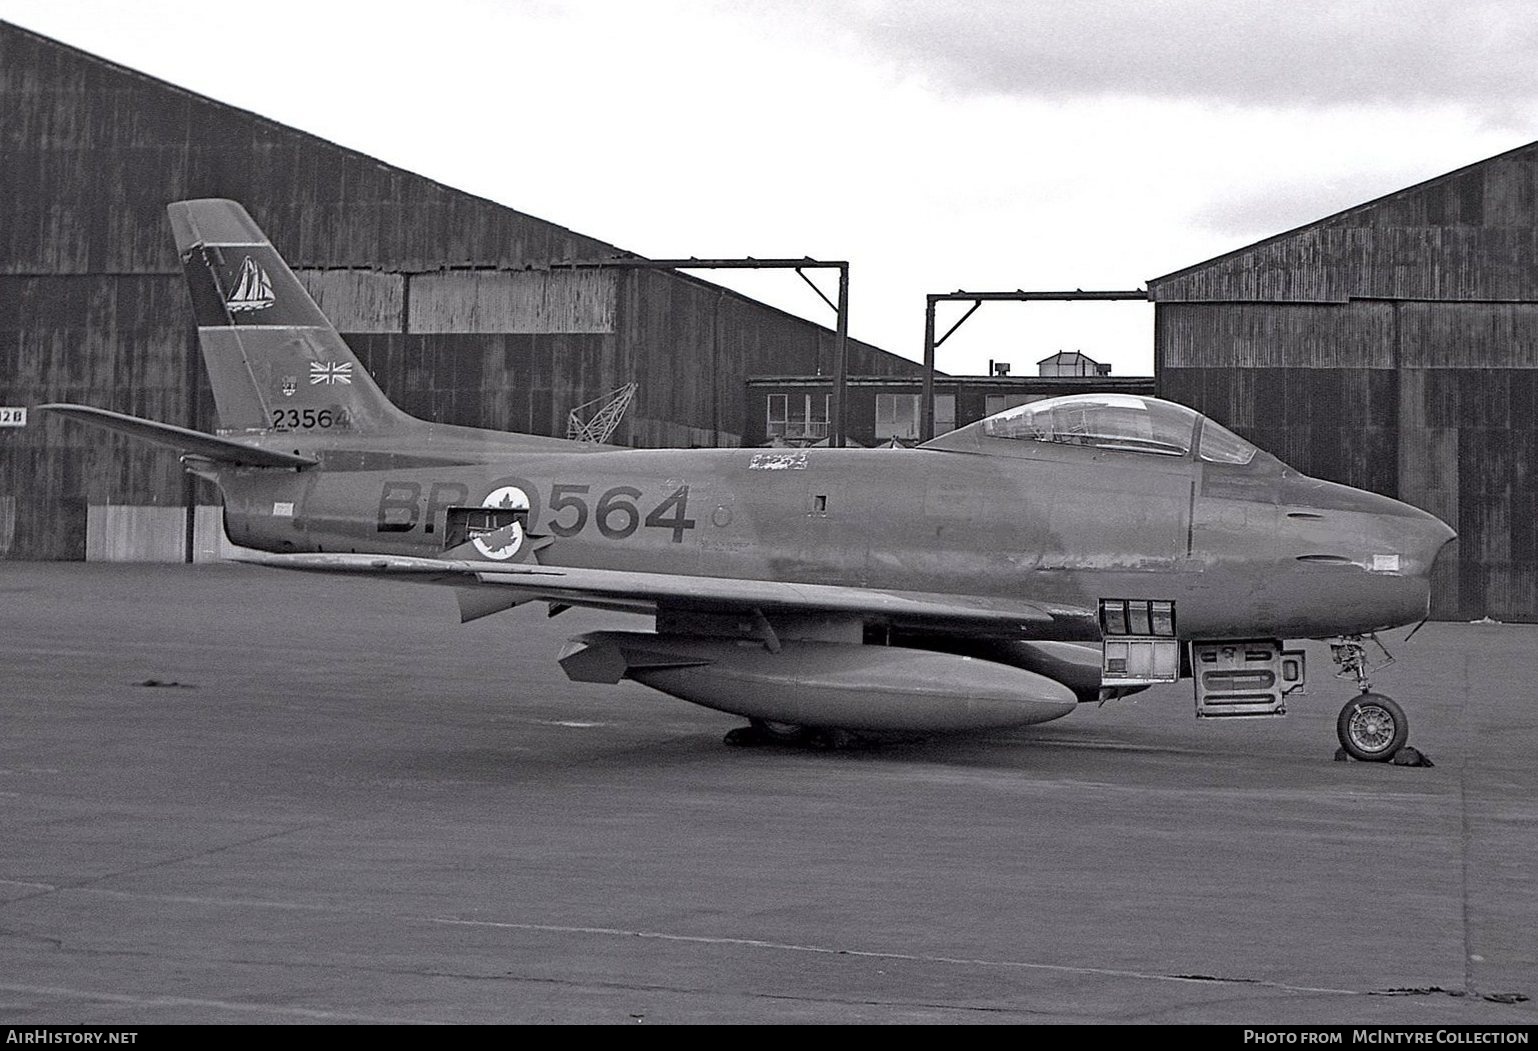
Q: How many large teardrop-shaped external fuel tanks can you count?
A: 2